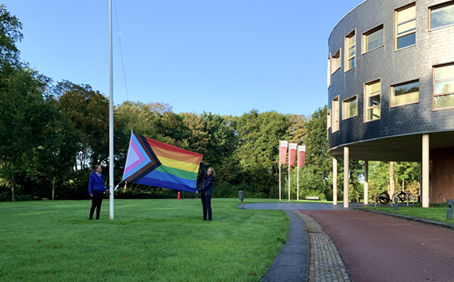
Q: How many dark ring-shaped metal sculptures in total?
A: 2